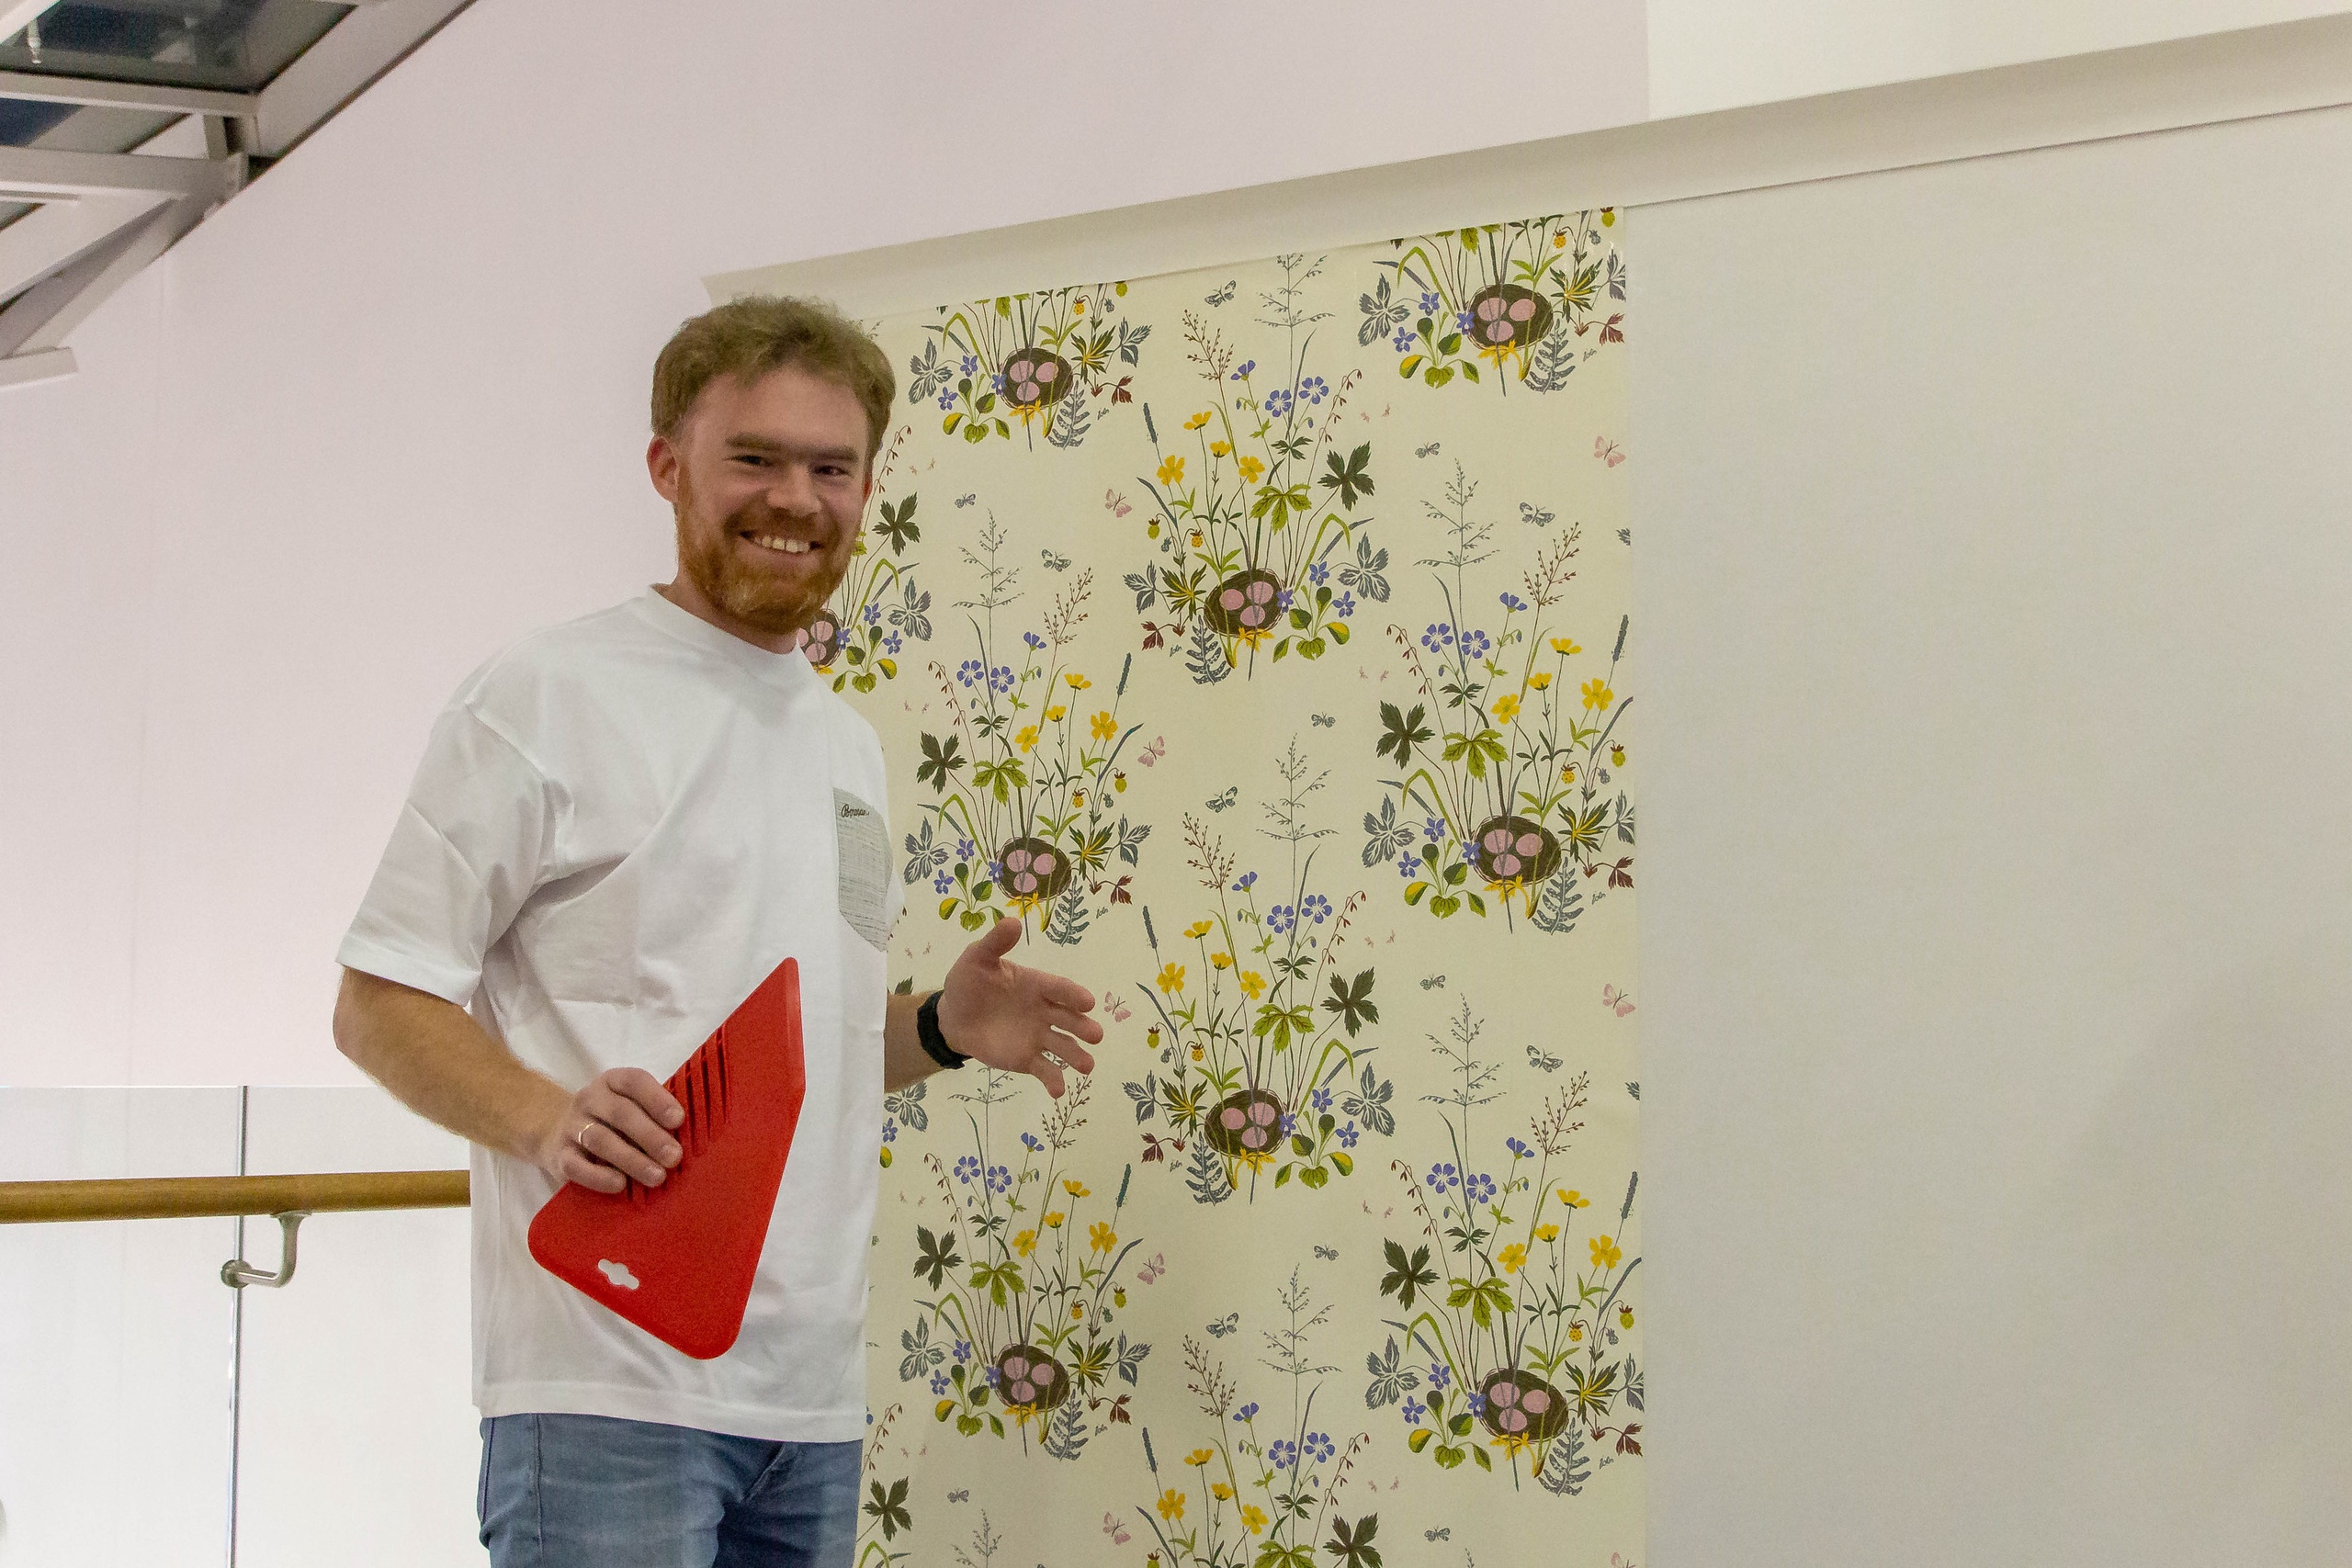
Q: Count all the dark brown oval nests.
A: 9